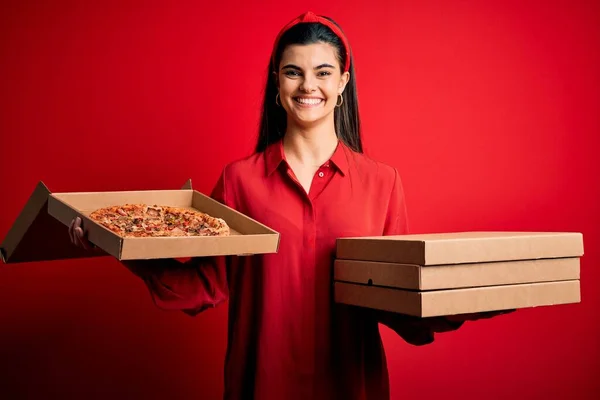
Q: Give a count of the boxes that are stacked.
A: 3